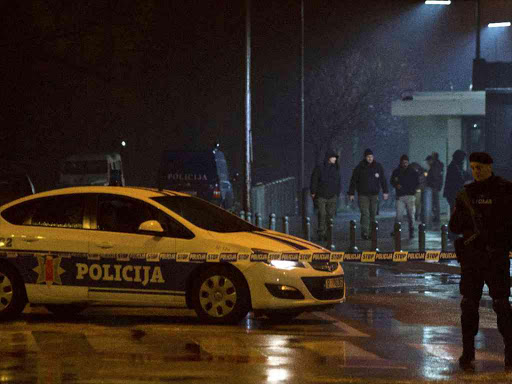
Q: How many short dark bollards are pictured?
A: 12